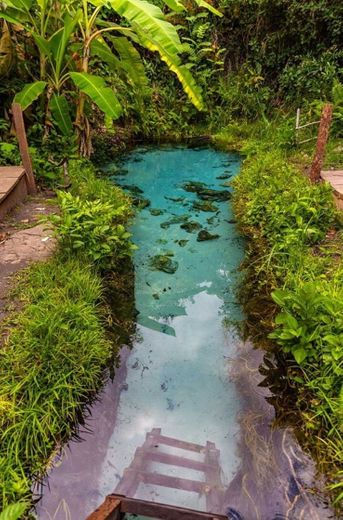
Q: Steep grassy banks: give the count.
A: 2